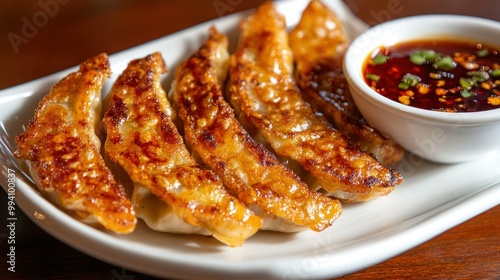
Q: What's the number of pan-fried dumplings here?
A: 5